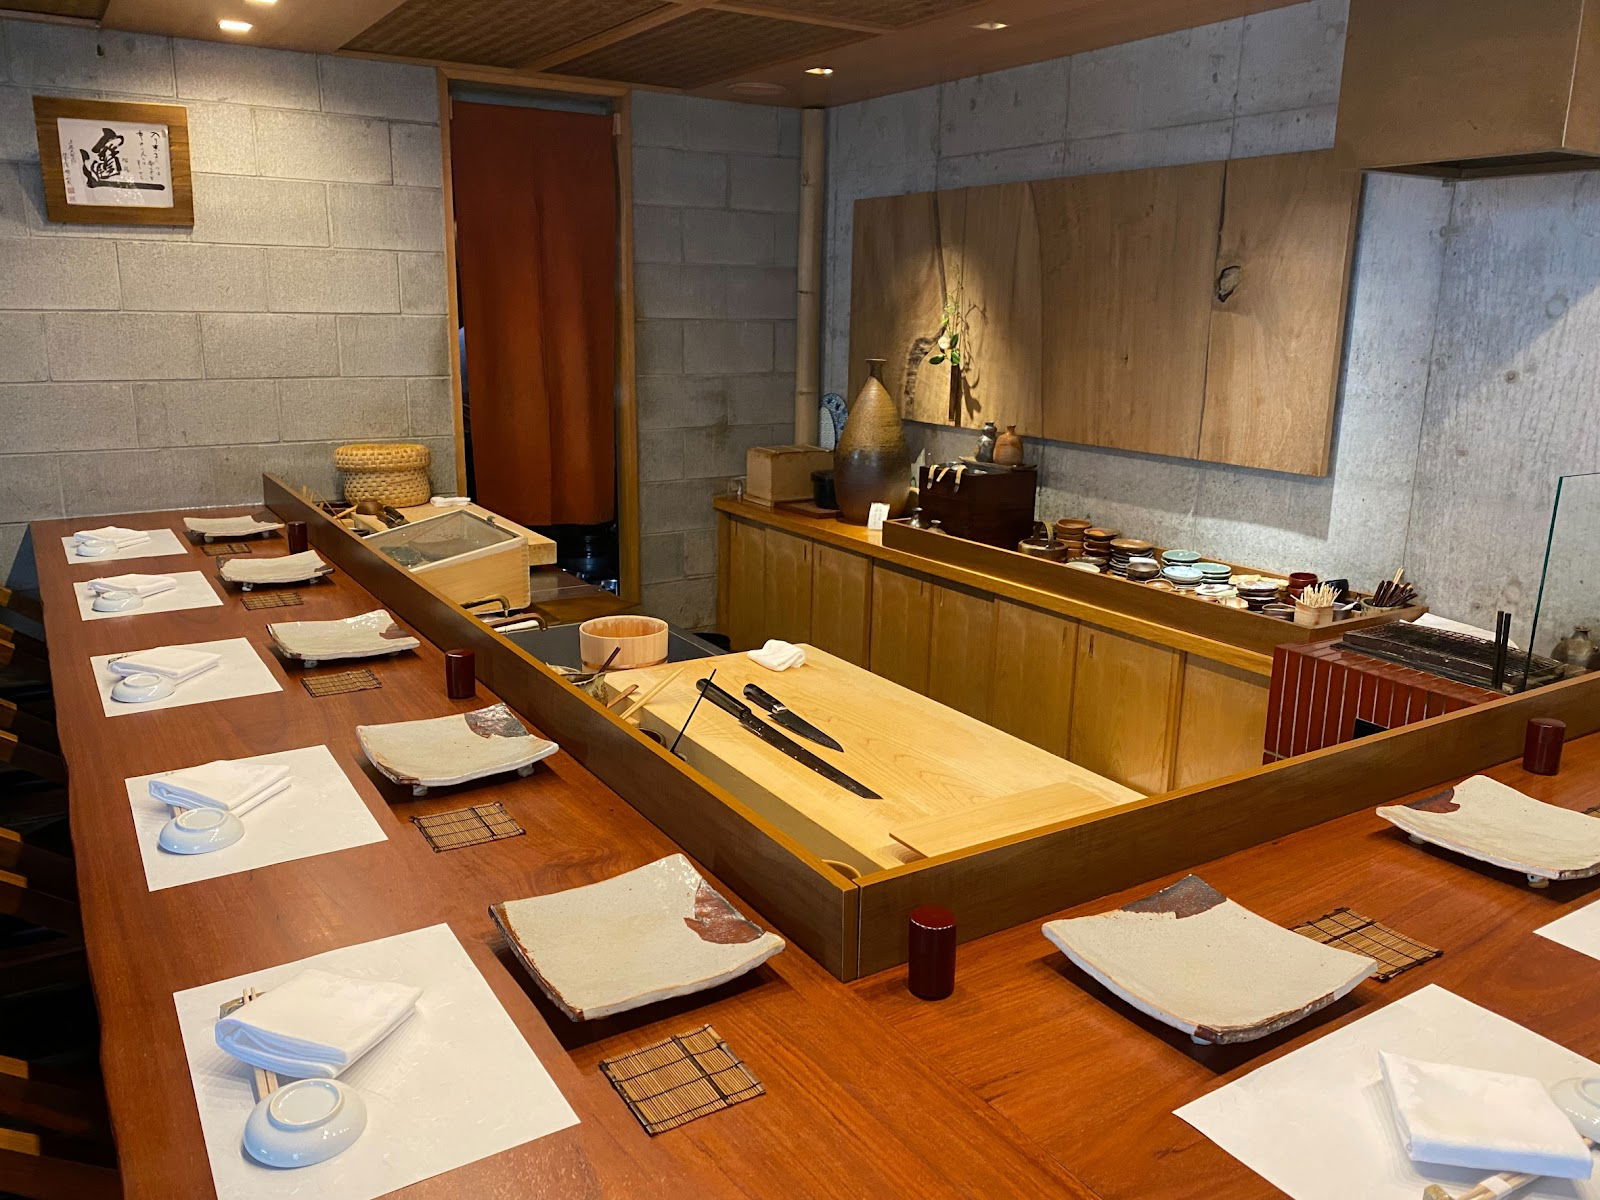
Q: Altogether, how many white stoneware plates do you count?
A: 7